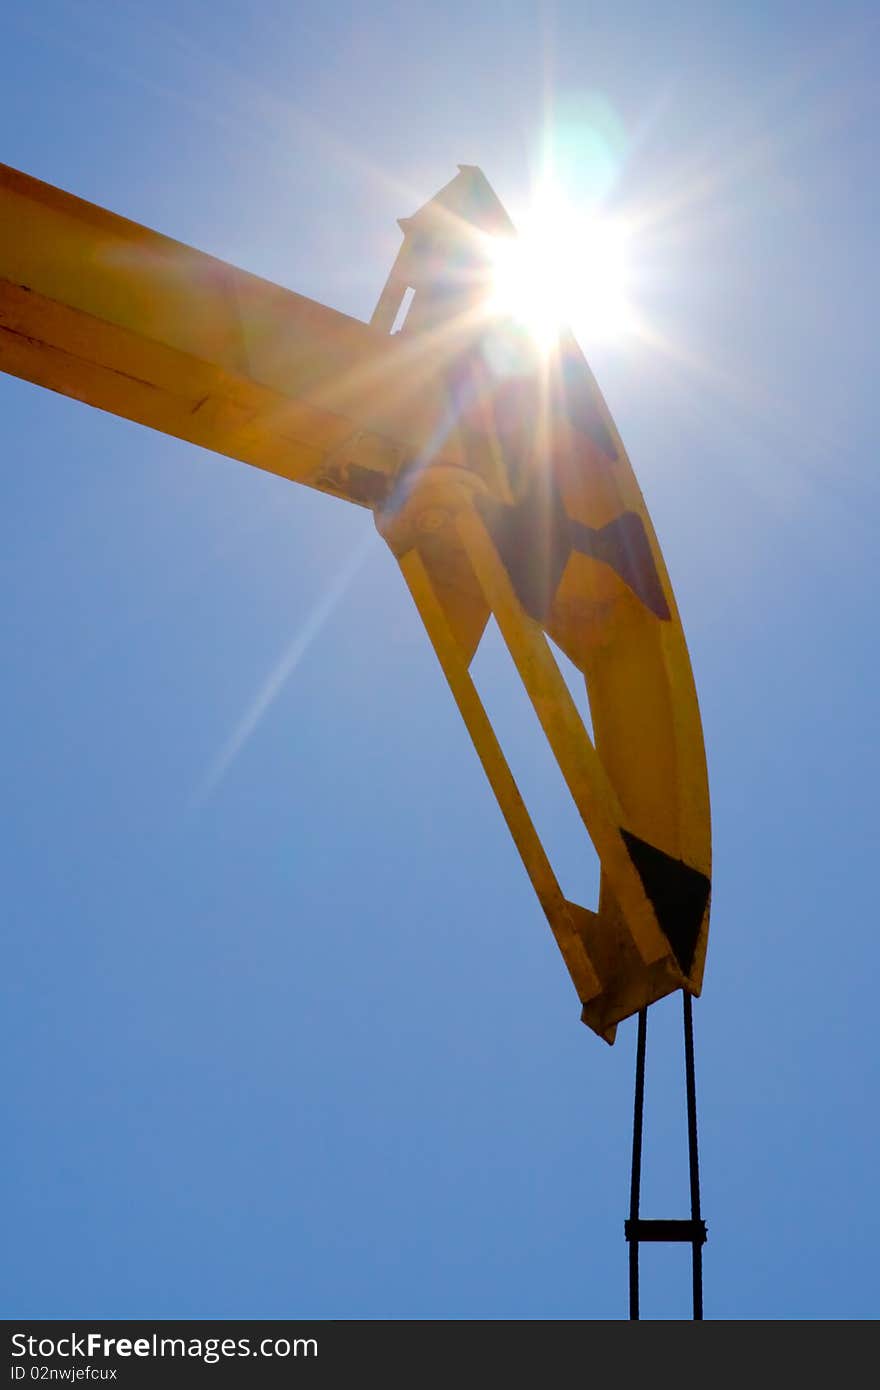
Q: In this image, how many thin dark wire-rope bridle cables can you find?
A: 2